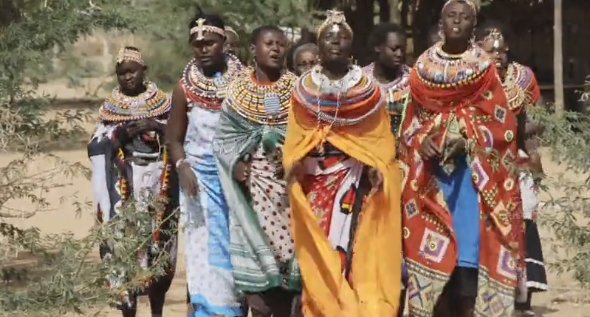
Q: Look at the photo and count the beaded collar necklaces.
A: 7